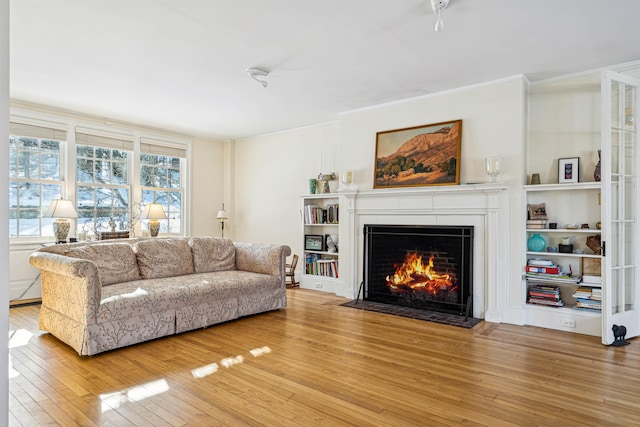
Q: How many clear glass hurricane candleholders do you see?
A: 2